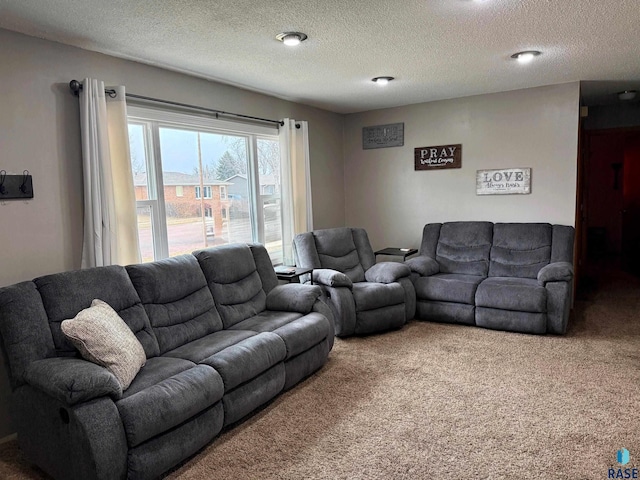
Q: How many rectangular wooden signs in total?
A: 3